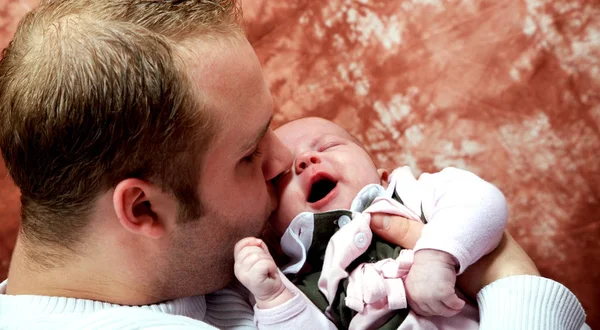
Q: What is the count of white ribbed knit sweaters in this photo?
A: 1